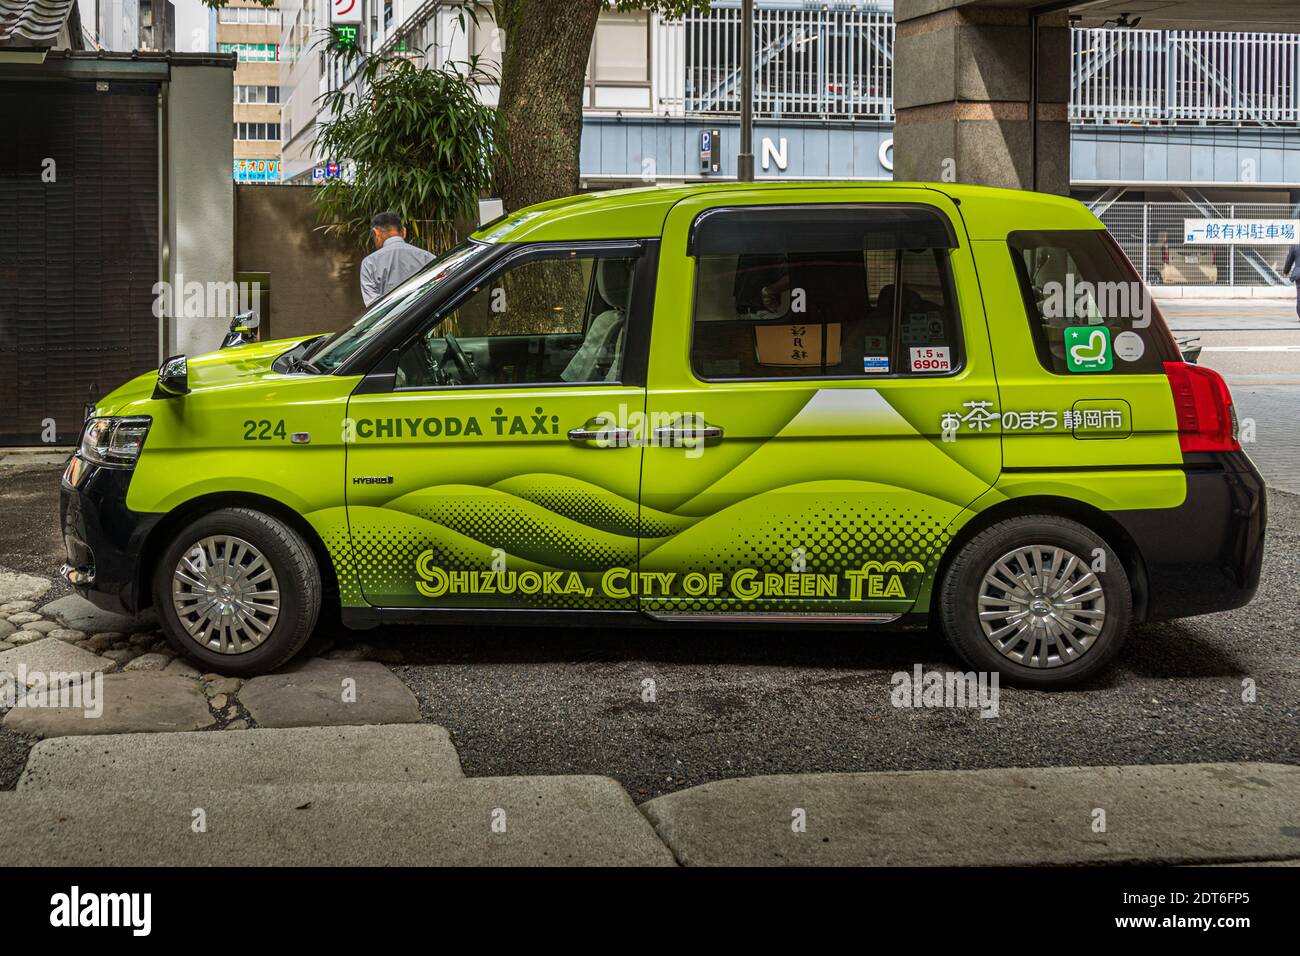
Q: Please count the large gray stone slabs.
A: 3